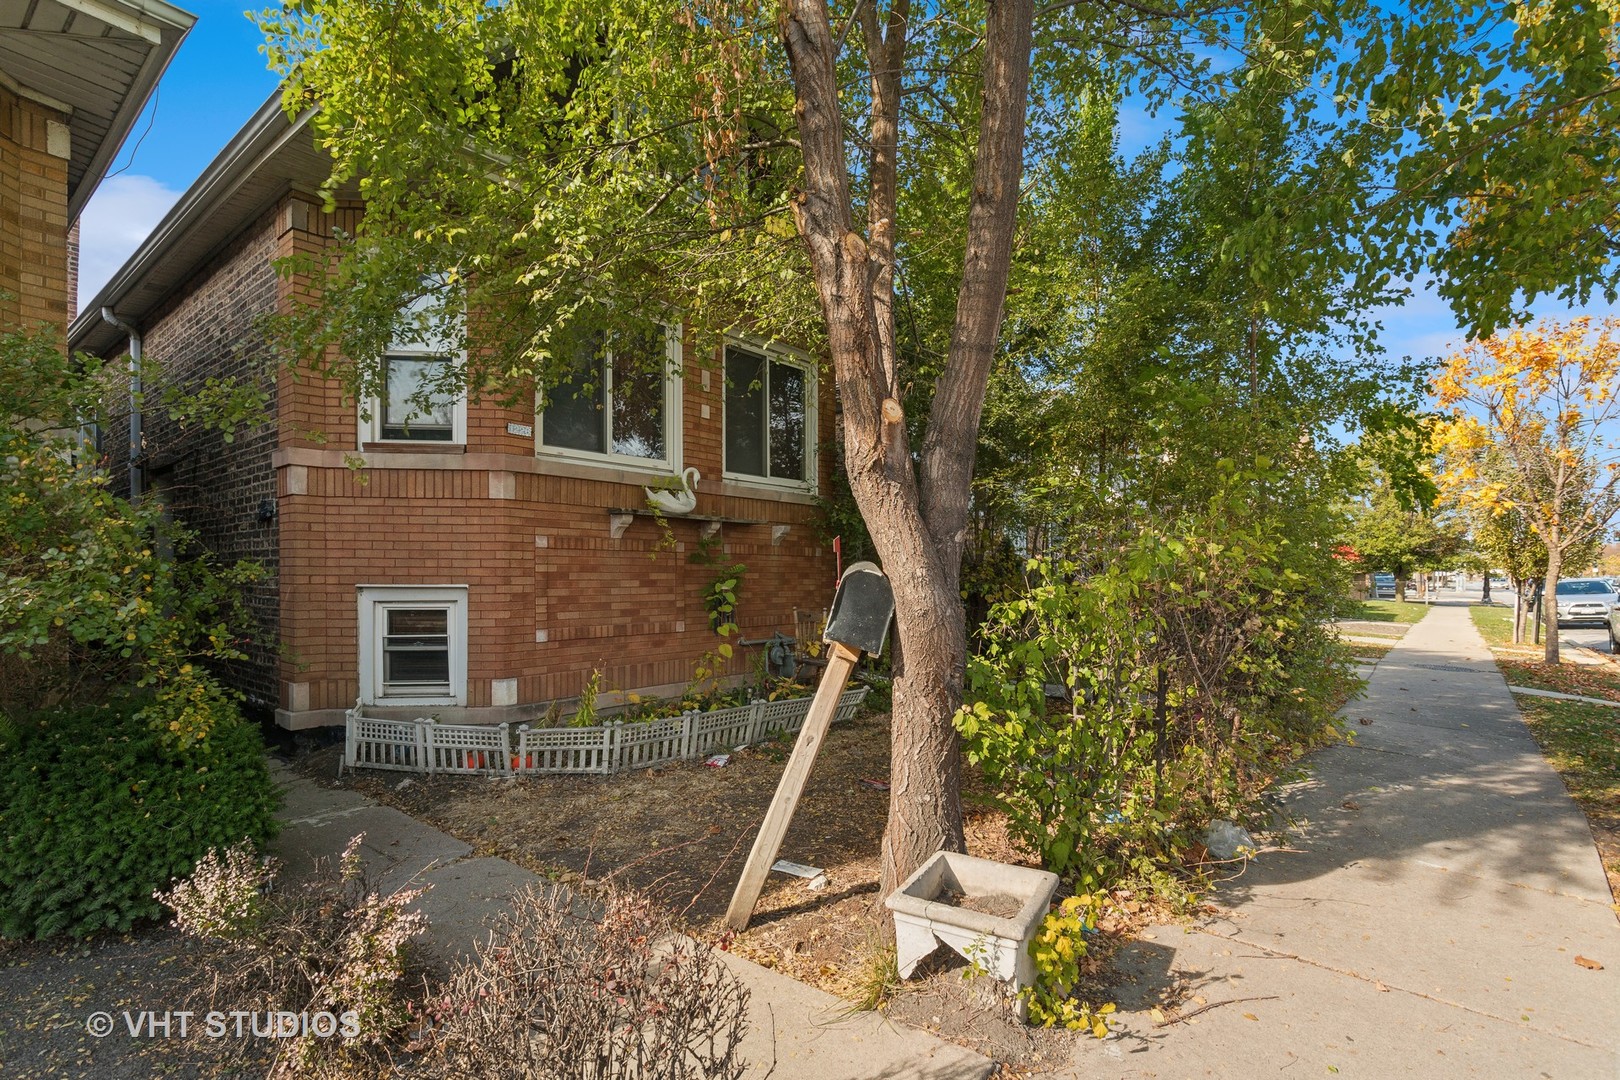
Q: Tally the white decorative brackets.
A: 3